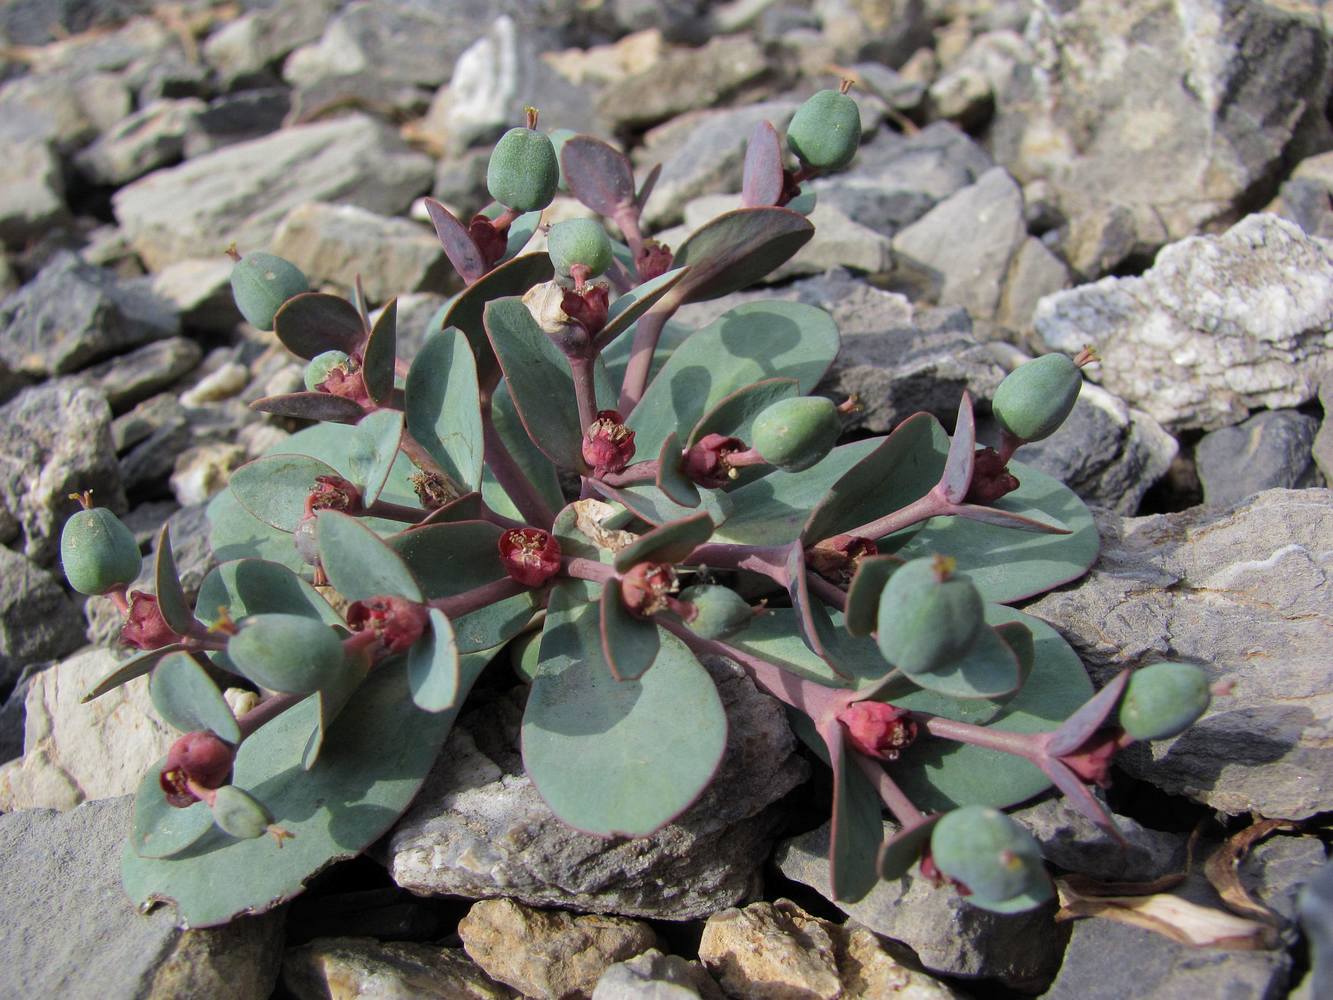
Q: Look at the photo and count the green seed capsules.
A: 14